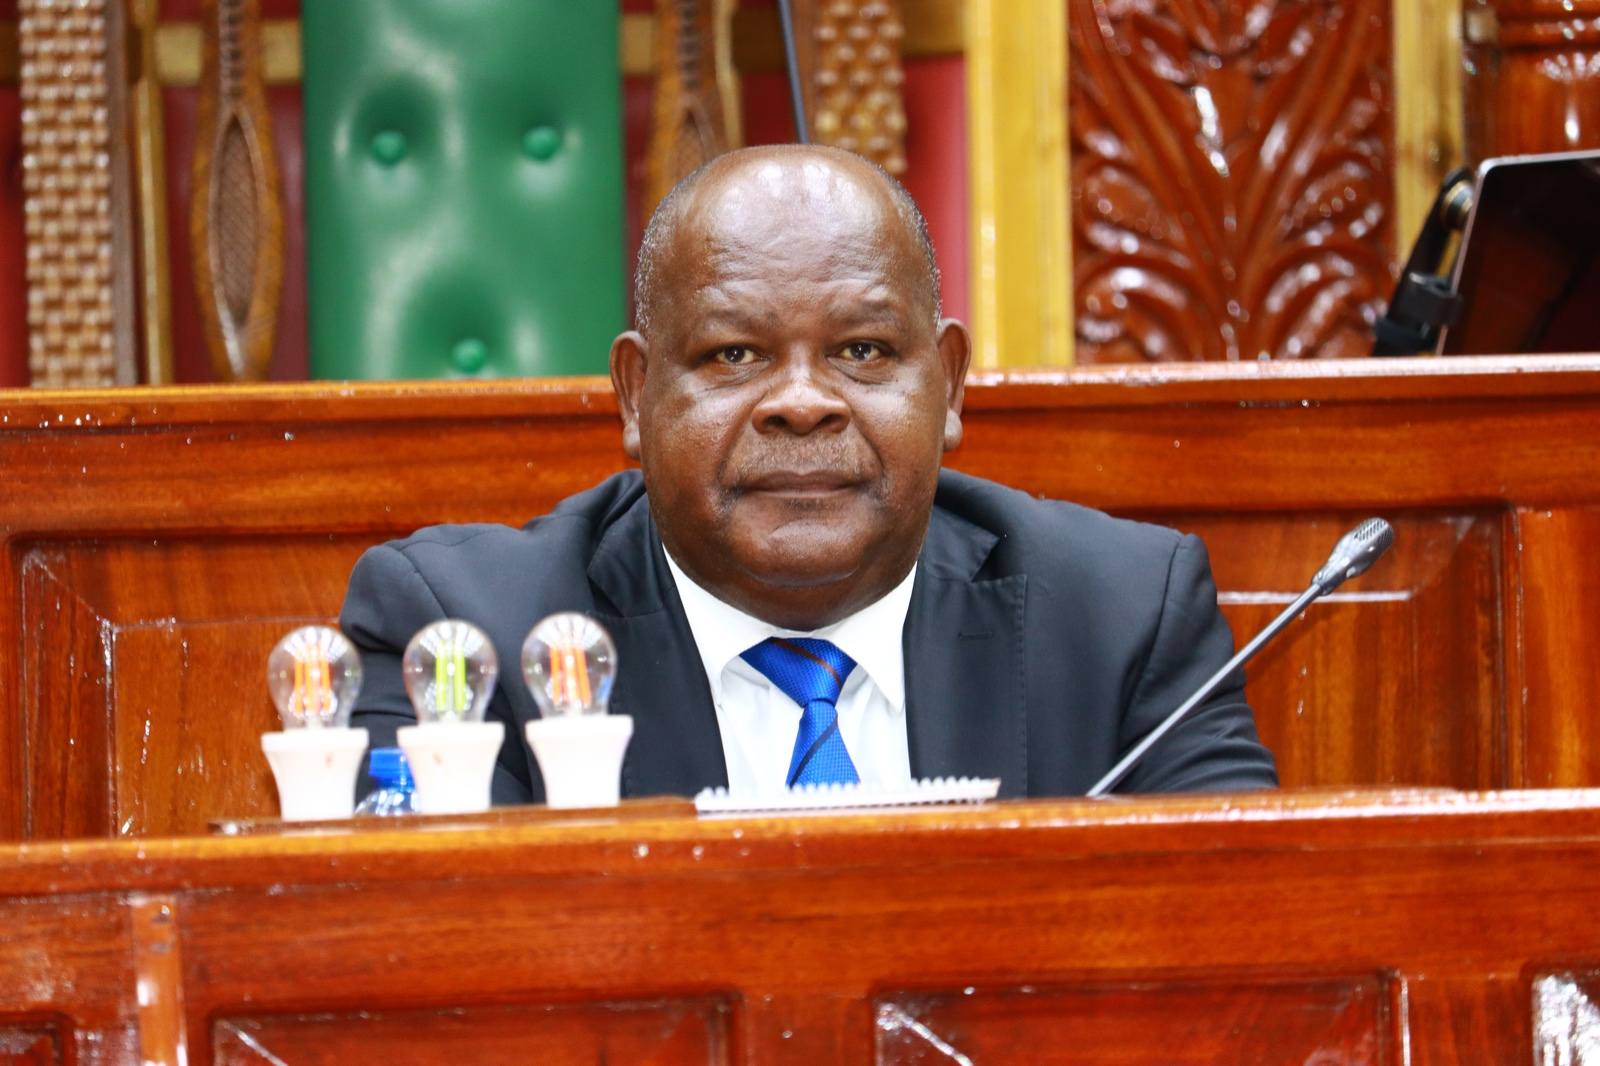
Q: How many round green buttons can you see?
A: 3